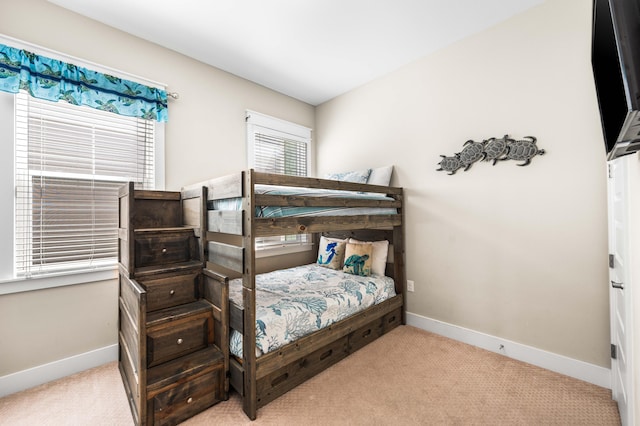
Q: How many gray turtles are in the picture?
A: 4